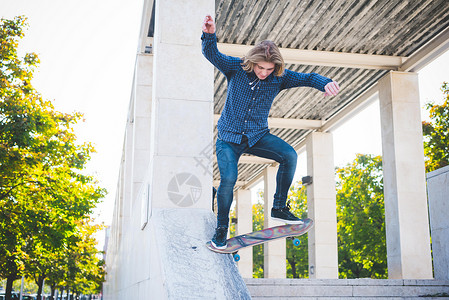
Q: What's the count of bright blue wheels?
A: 2